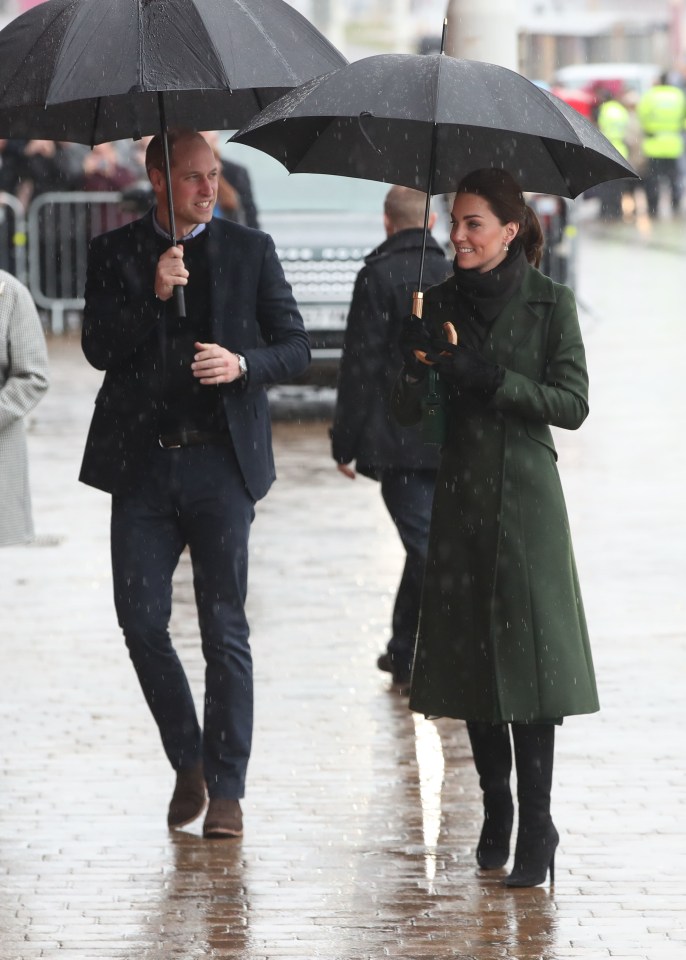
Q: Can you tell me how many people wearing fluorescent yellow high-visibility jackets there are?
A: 2